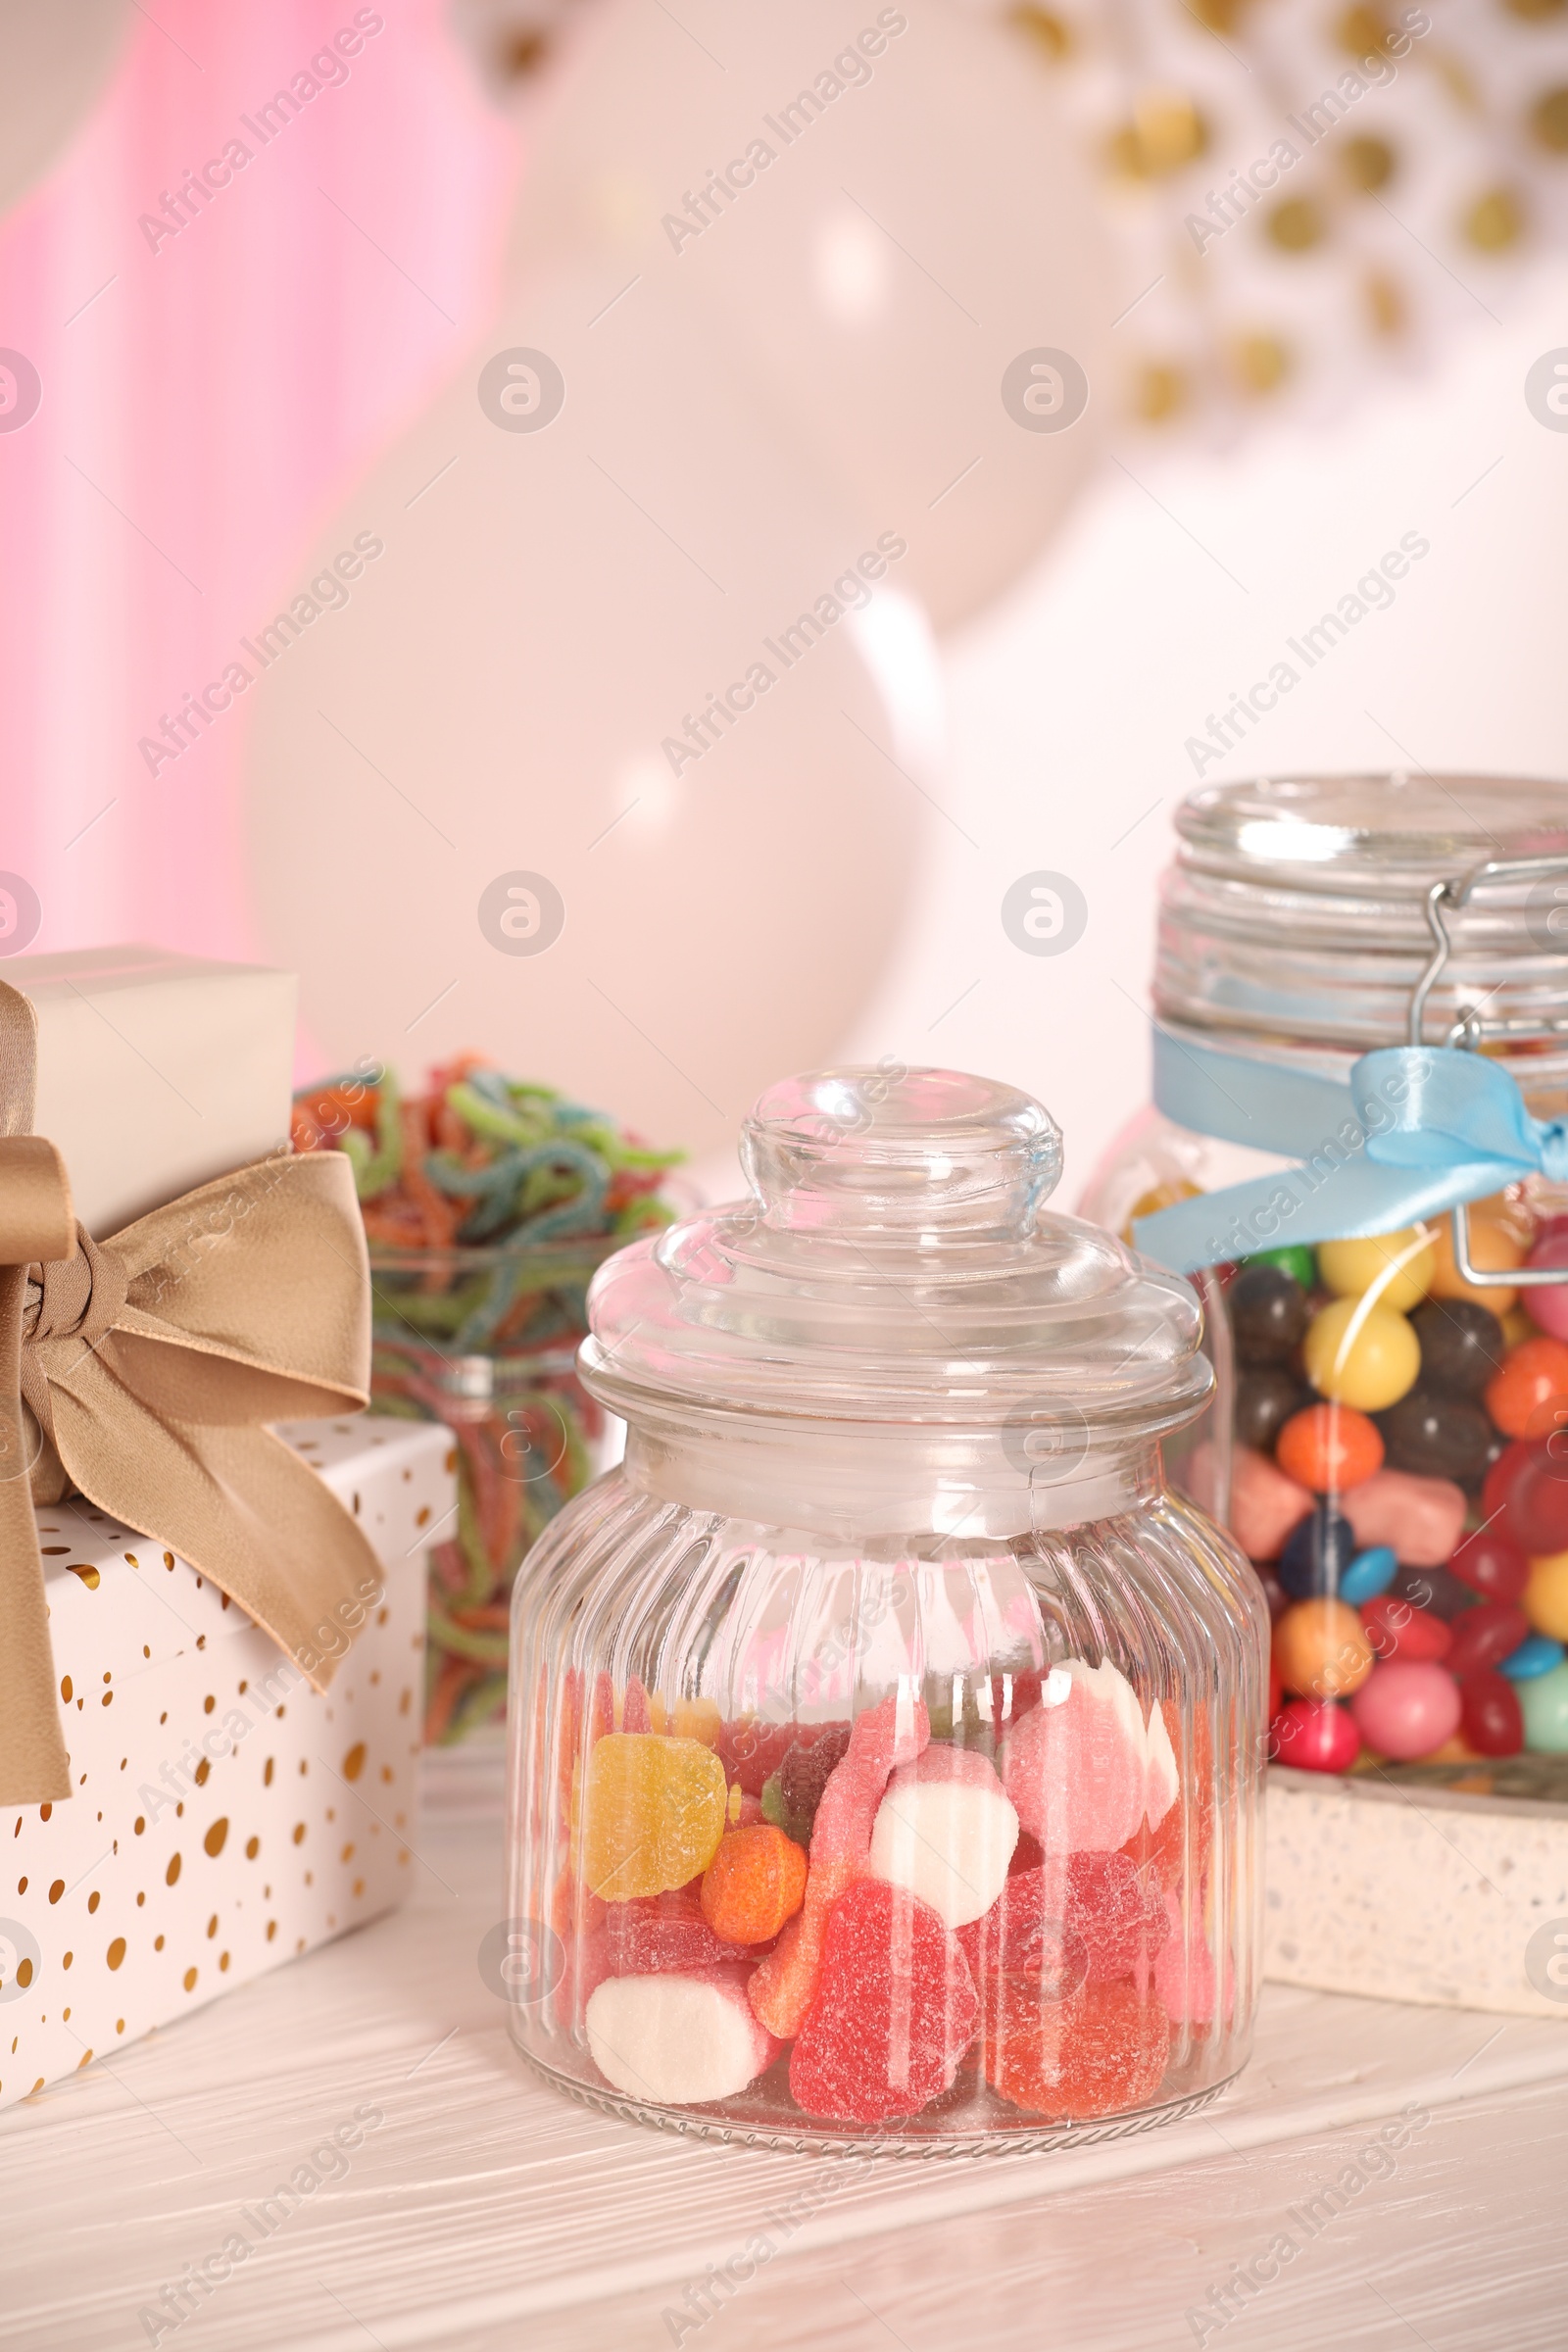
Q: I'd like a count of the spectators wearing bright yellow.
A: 0